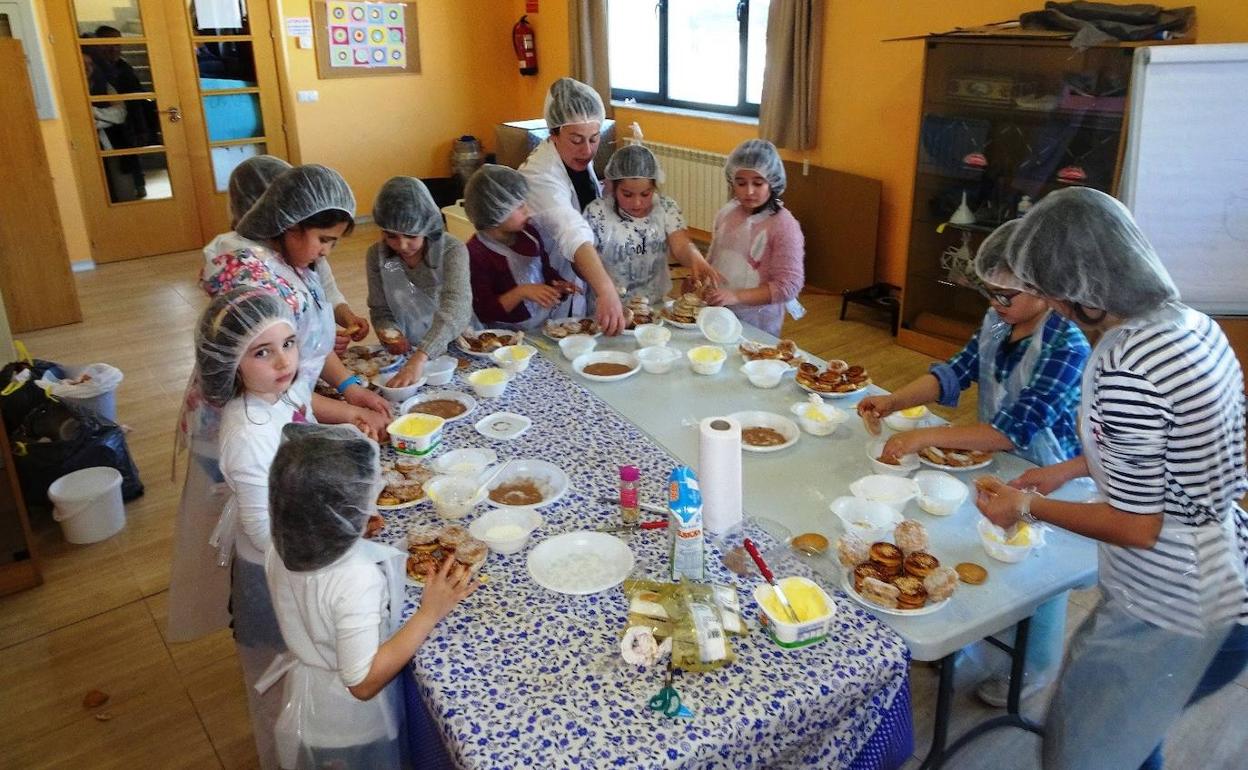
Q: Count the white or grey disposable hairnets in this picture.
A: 11